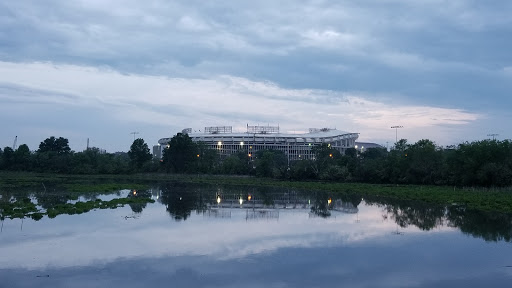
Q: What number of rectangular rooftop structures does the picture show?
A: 2